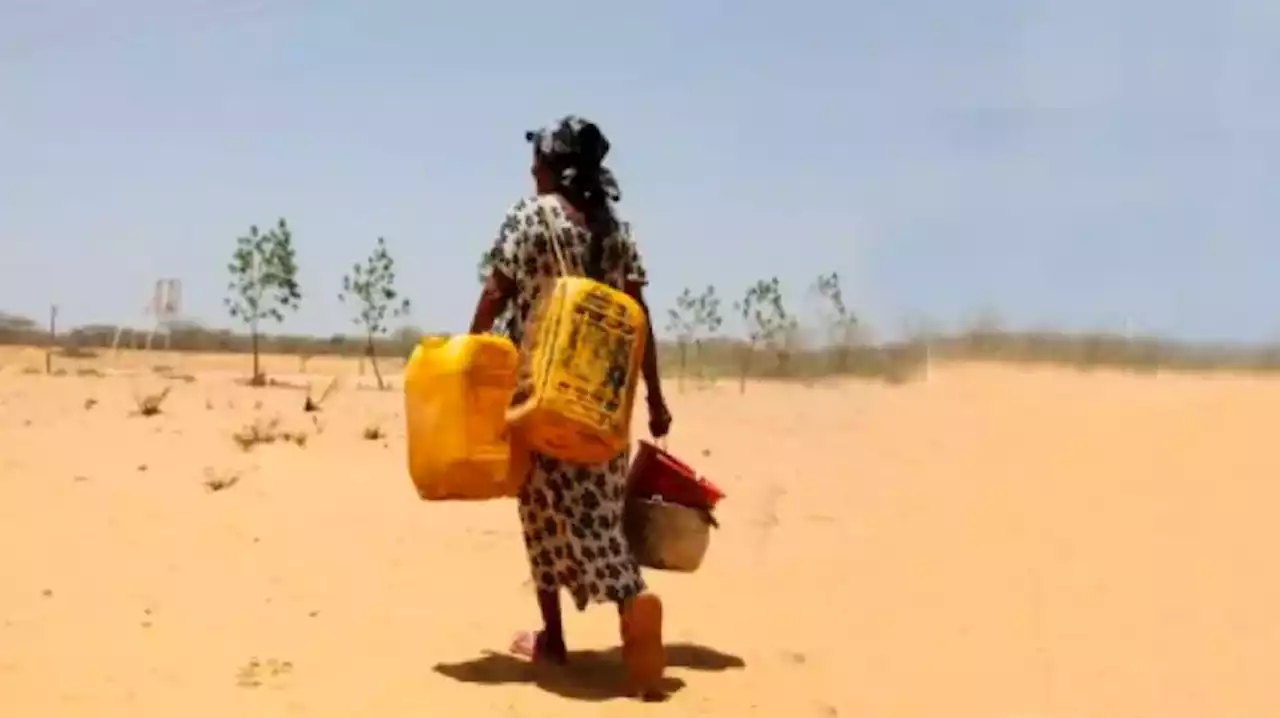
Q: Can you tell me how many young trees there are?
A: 5